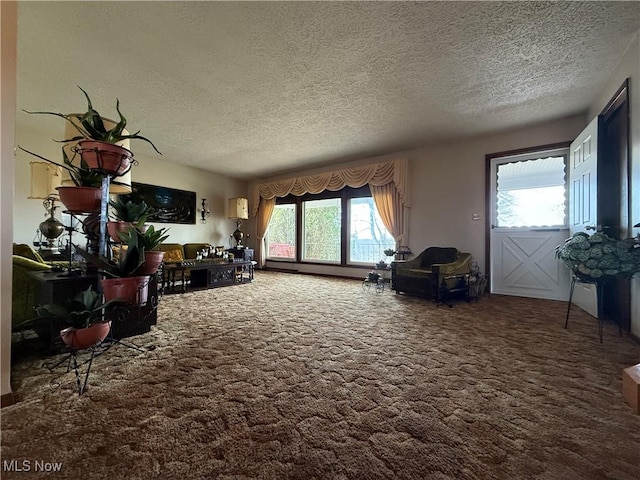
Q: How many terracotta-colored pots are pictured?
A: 6